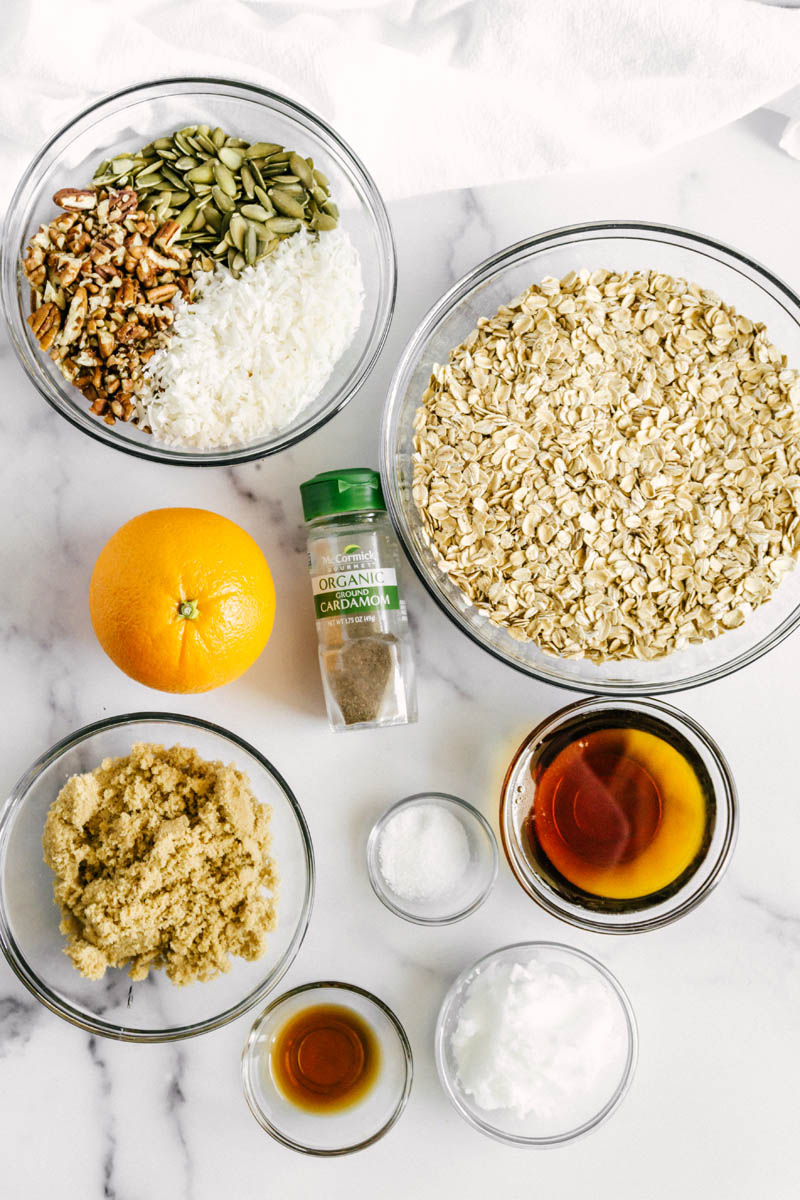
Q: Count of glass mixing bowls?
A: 7